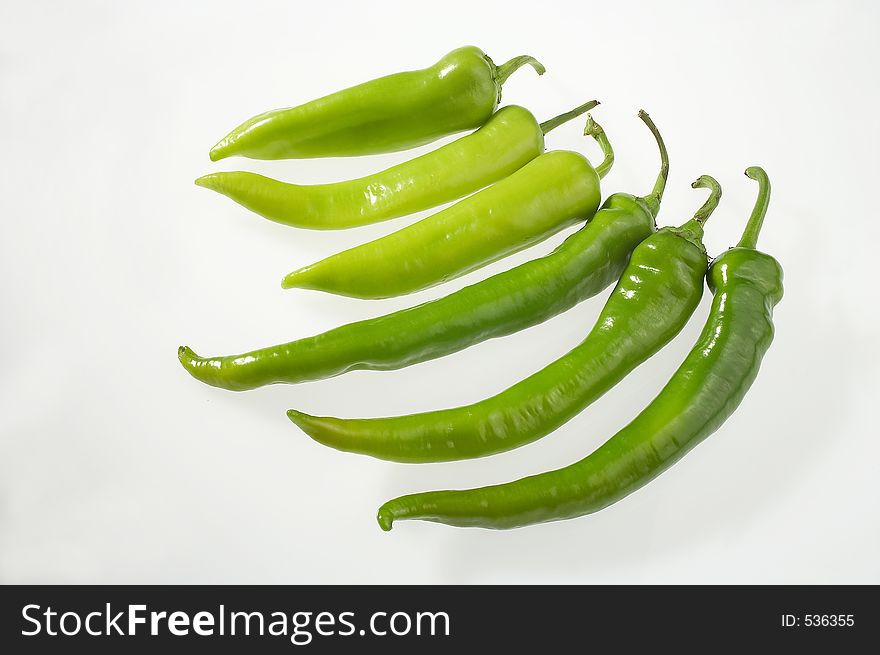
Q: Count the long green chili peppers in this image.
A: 6